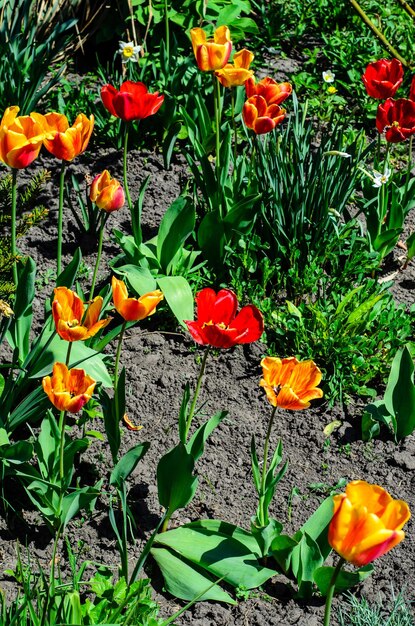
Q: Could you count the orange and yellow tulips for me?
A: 10